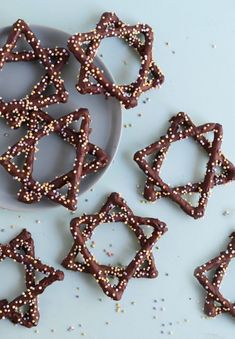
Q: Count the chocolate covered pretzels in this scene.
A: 7